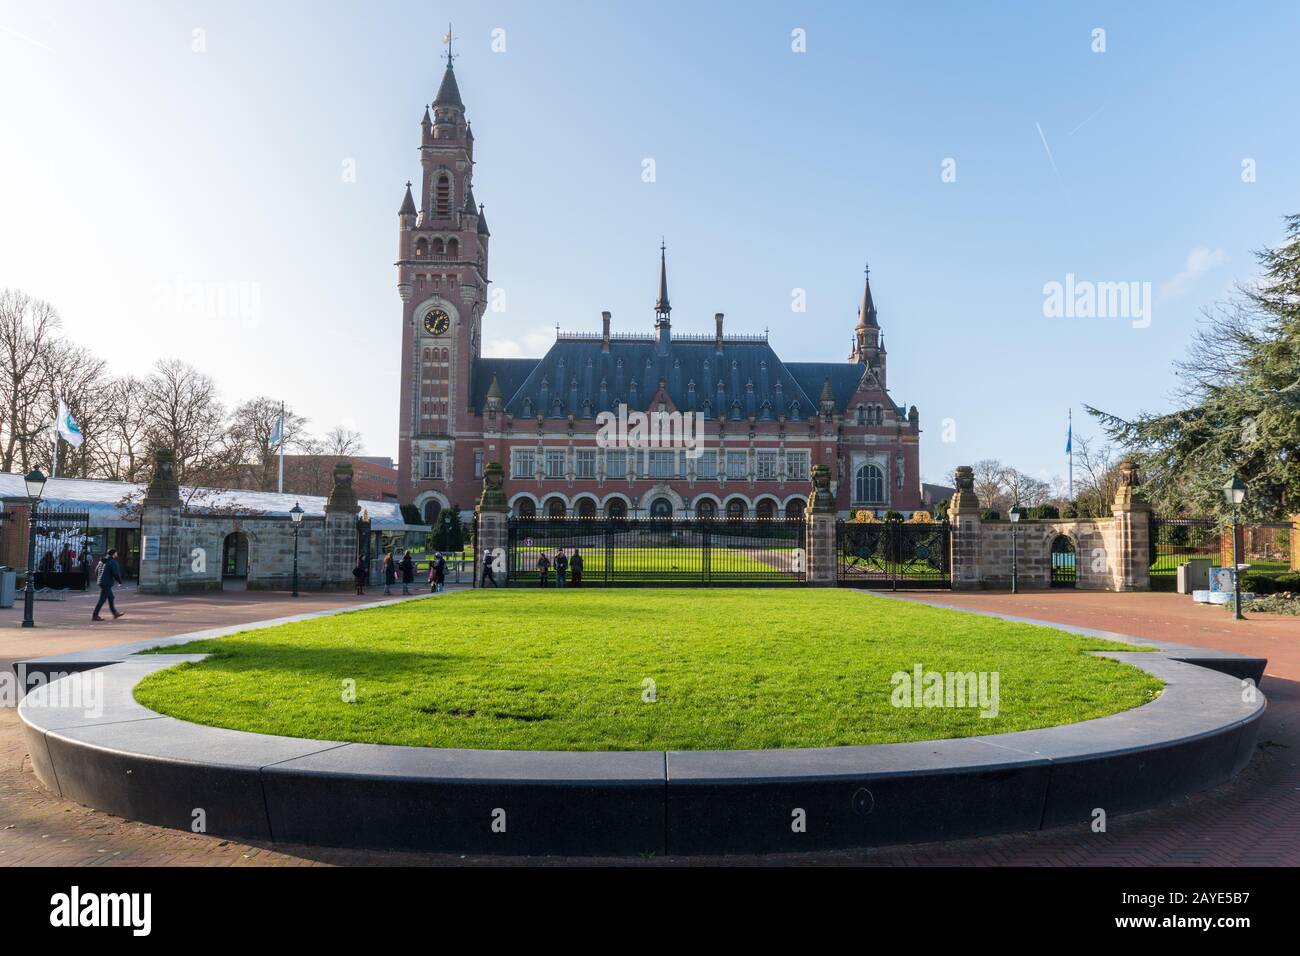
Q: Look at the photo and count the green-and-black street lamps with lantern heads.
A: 4